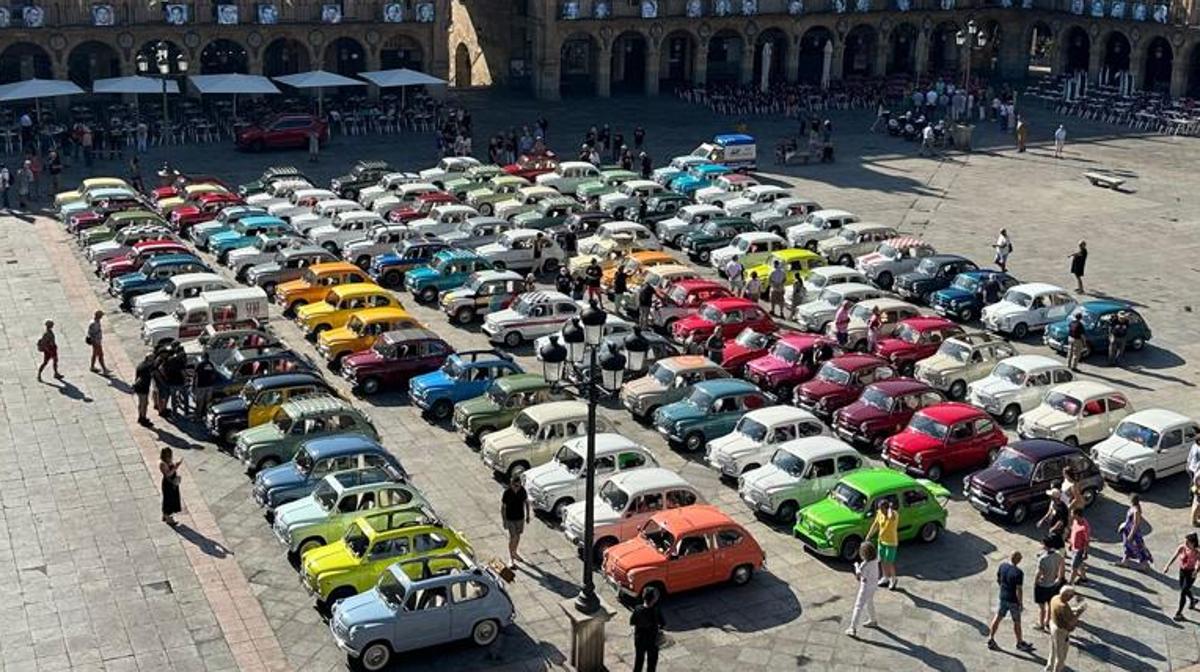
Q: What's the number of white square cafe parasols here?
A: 5